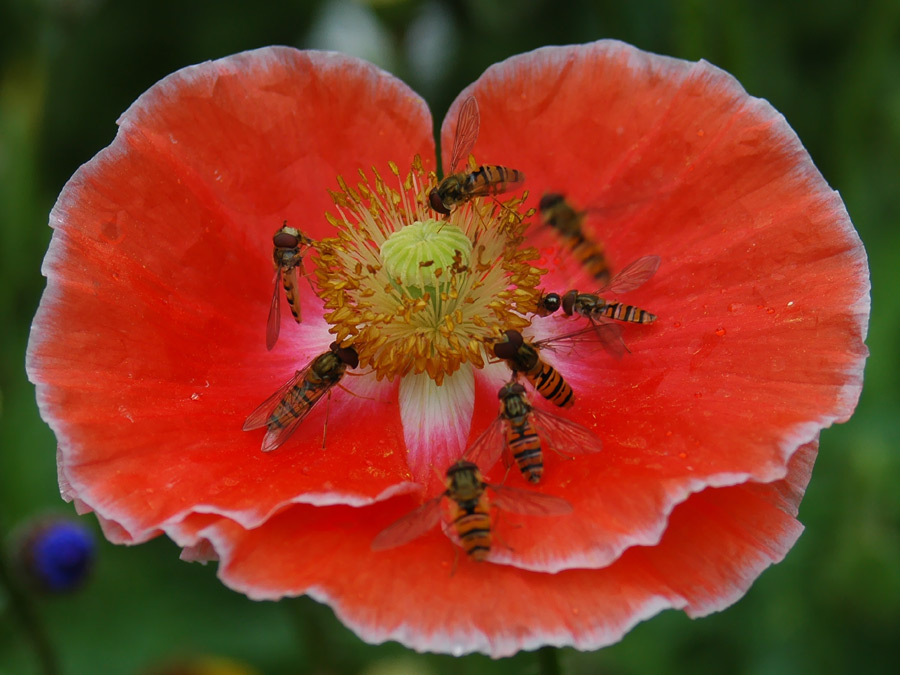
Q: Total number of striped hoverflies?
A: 8